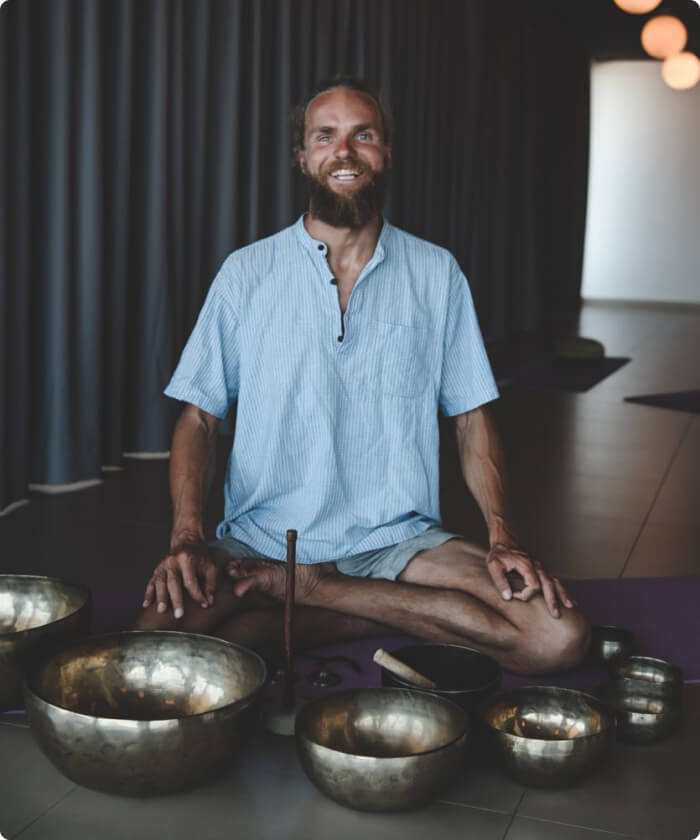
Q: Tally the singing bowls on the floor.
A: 8